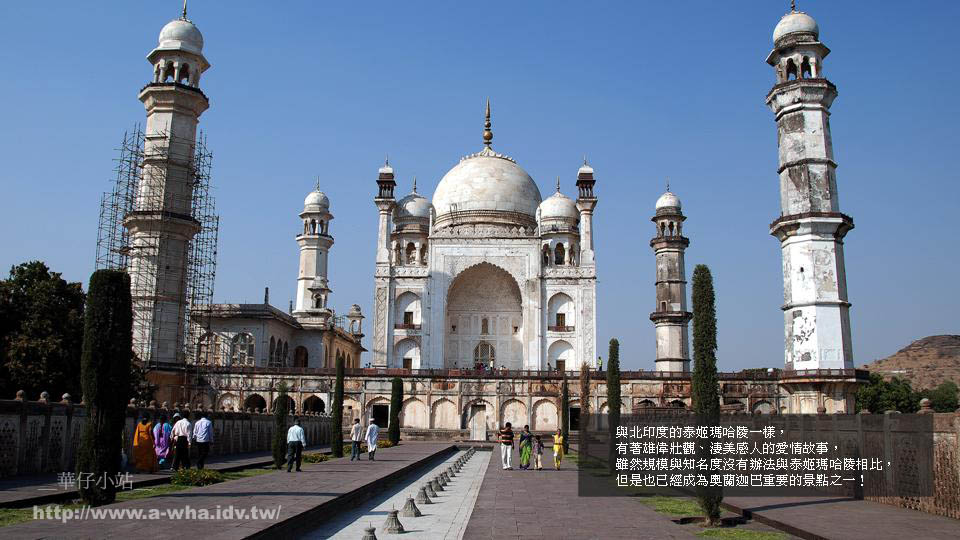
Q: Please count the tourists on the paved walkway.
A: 12